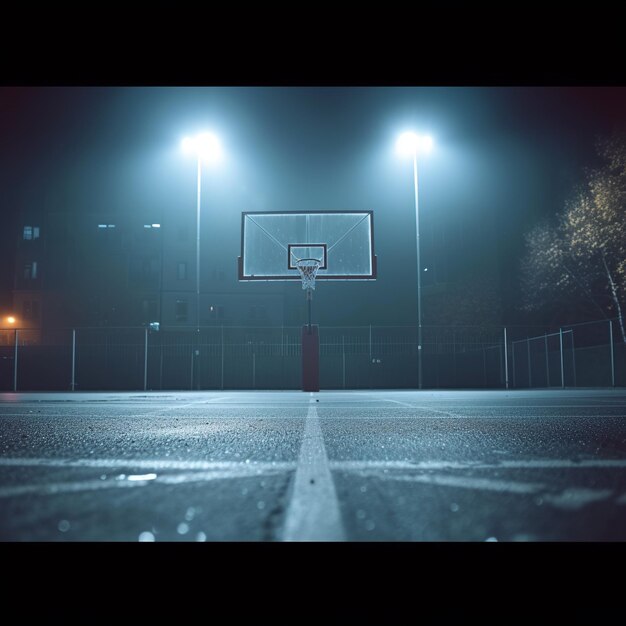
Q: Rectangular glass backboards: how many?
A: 1